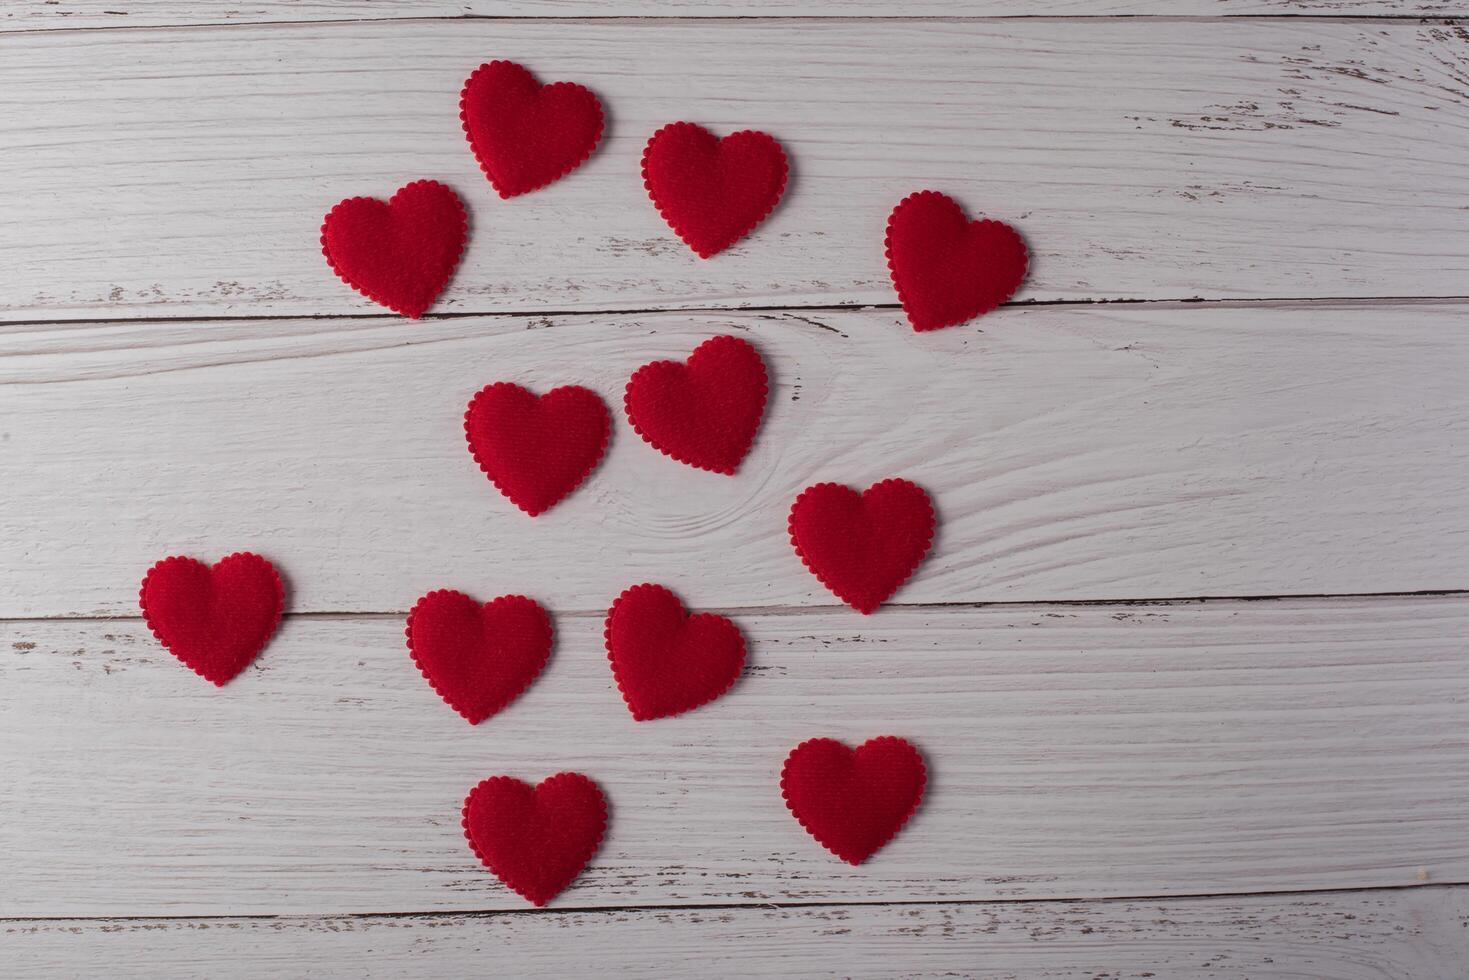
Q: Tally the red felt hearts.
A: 12